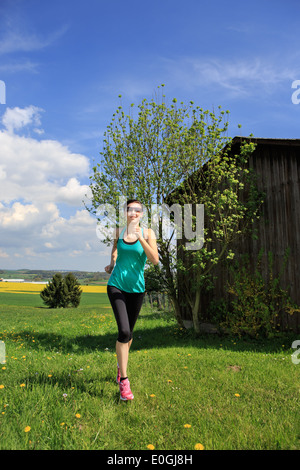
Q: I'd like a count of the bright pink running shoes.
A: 2